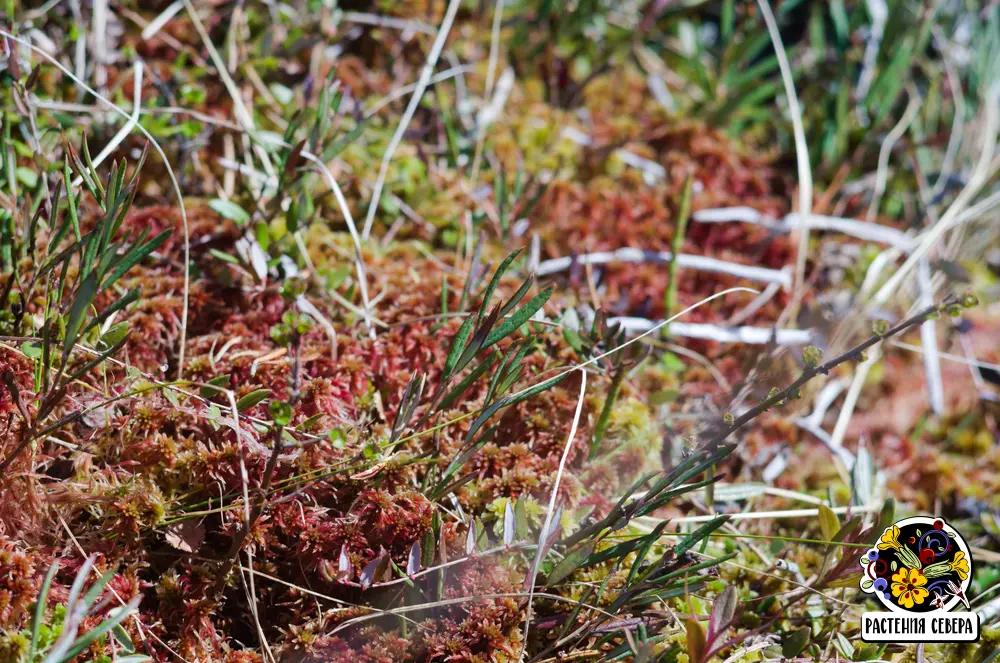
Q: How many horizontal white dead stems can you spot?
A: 3